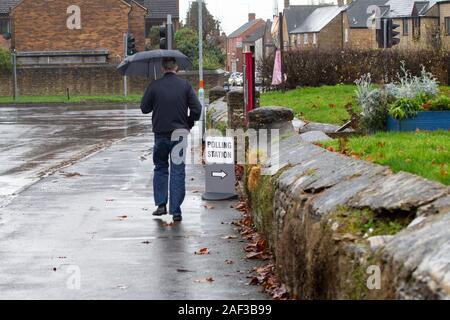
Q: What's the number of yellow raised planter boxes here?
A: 0